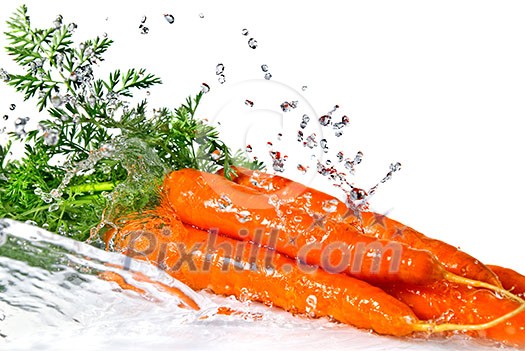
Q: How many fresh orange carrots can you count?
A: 5